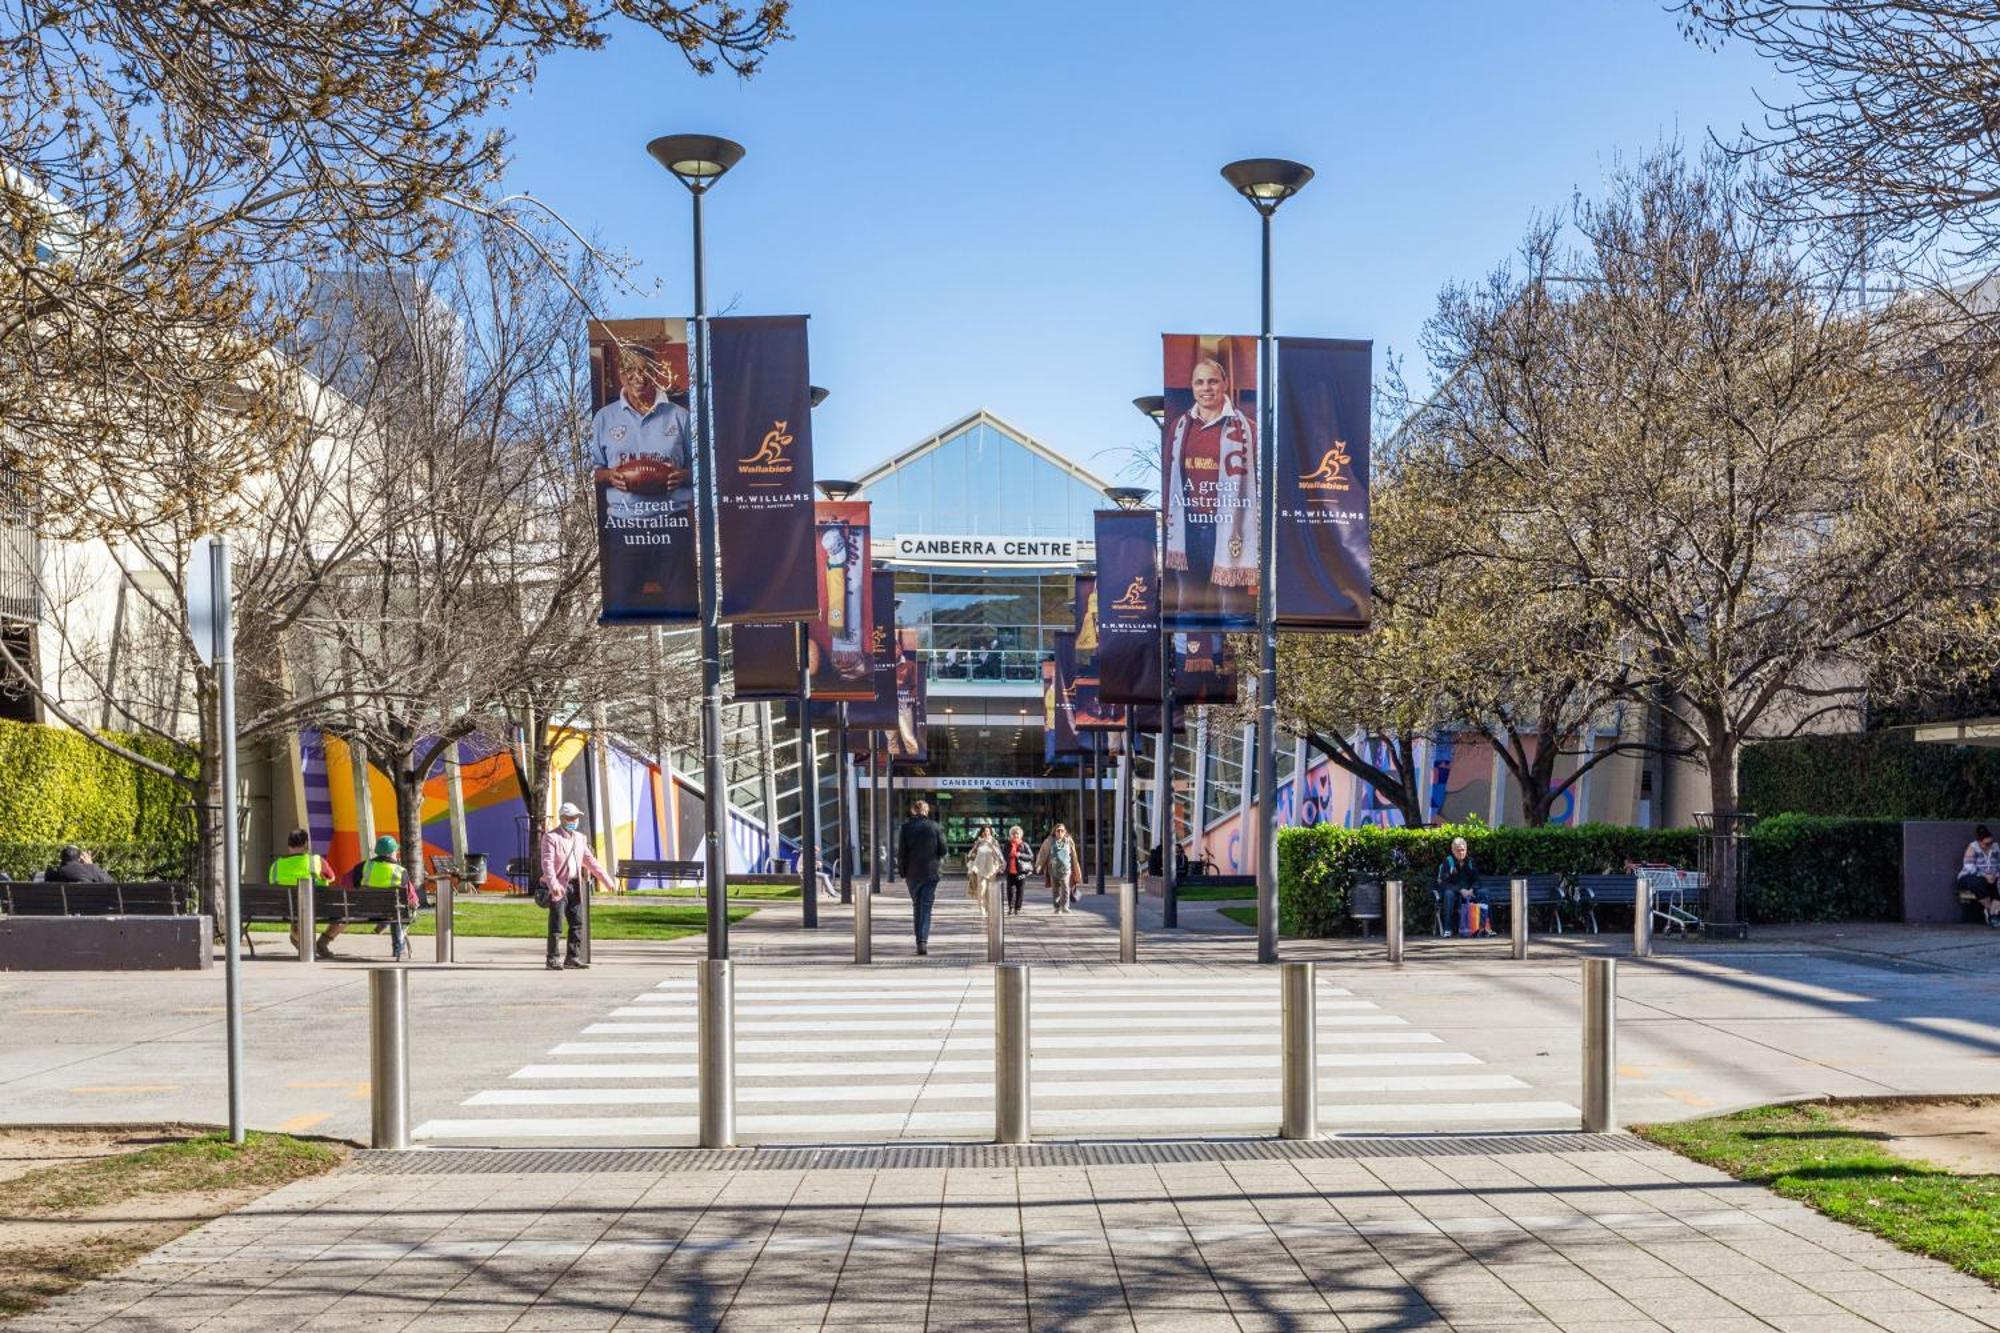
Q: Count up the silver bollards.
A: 14